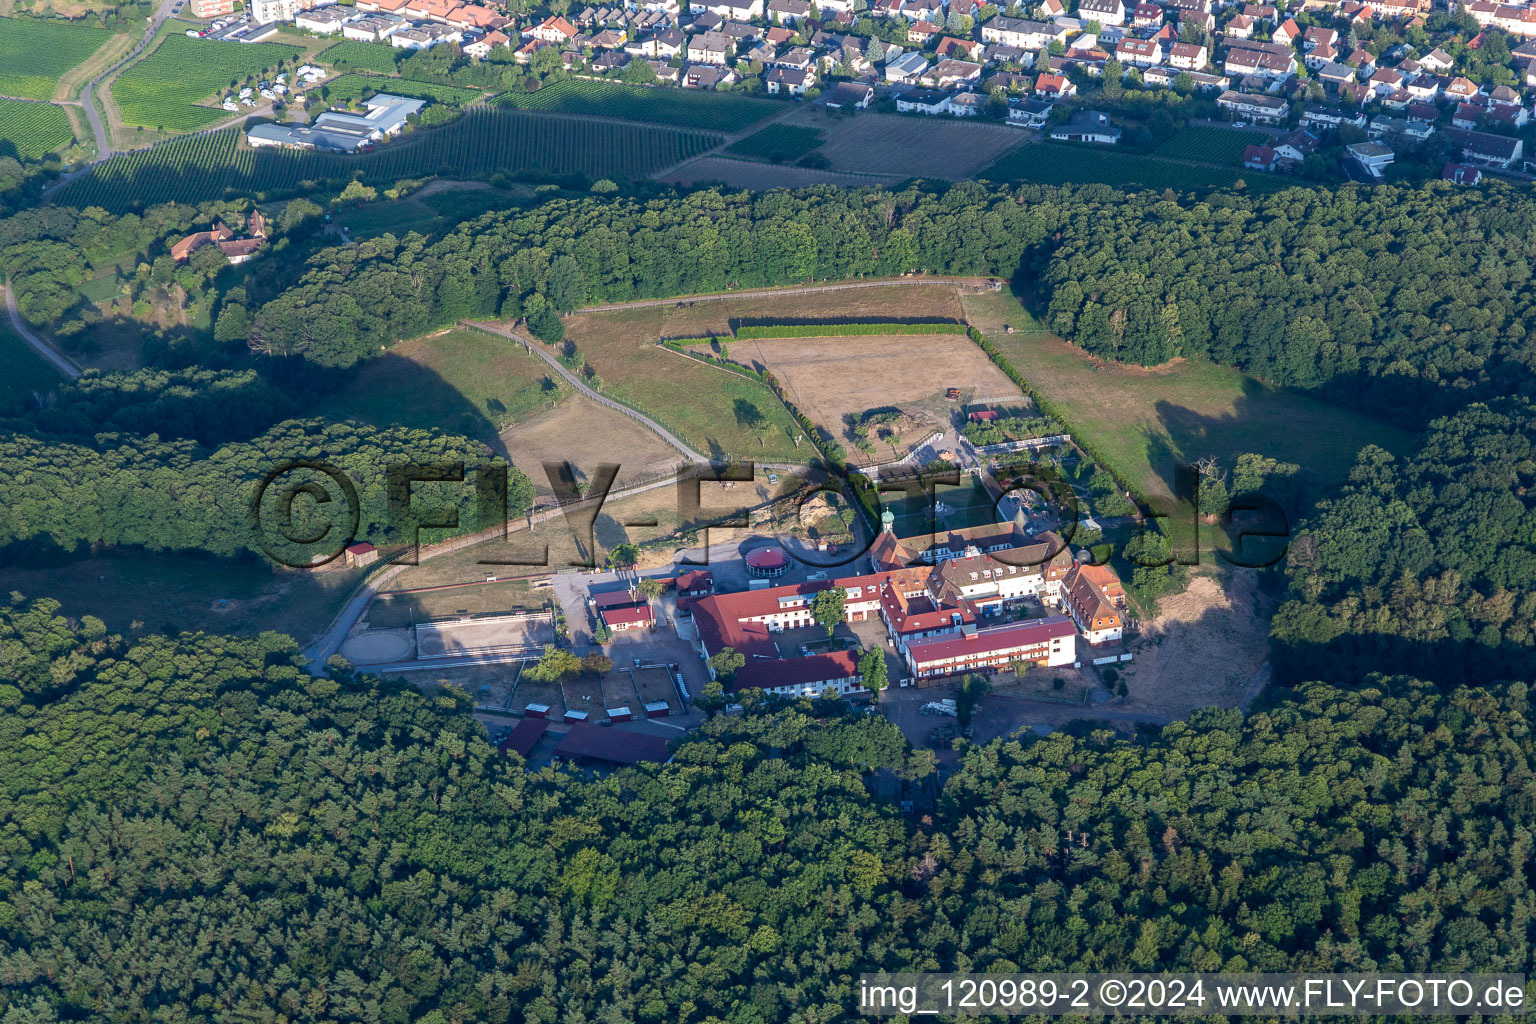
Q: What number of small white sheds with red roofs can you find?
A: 4